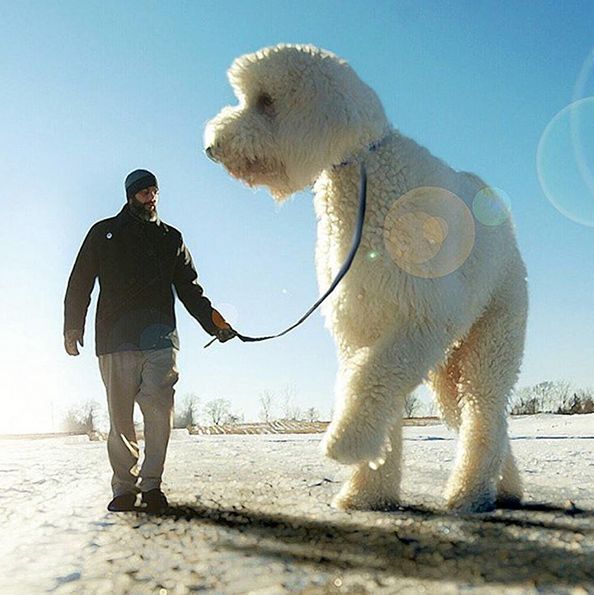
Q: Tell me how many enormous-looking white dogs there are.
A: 1